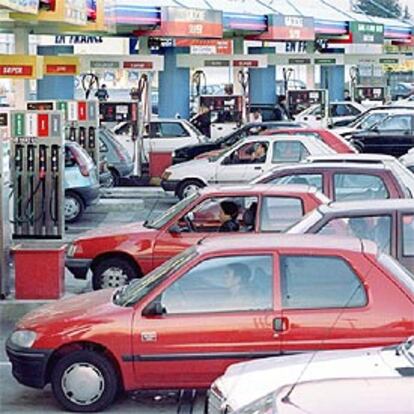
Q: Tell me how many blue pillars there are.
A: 4